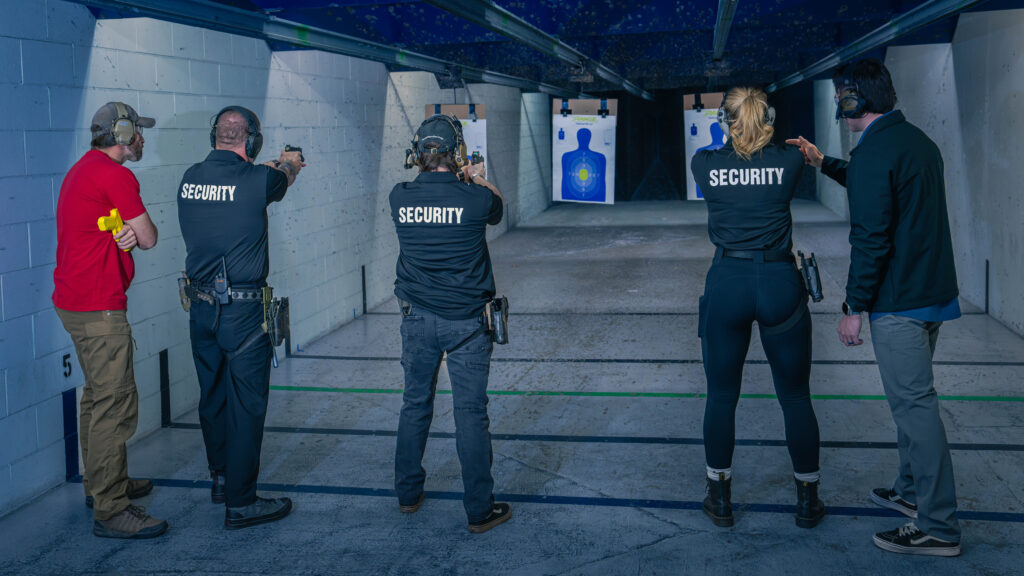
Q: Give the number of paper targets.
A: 3